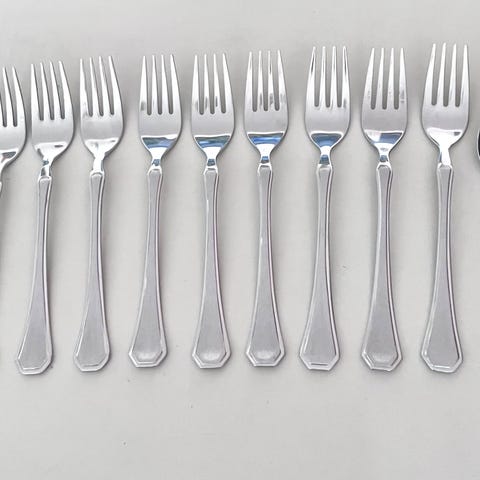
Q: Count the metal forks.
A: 9